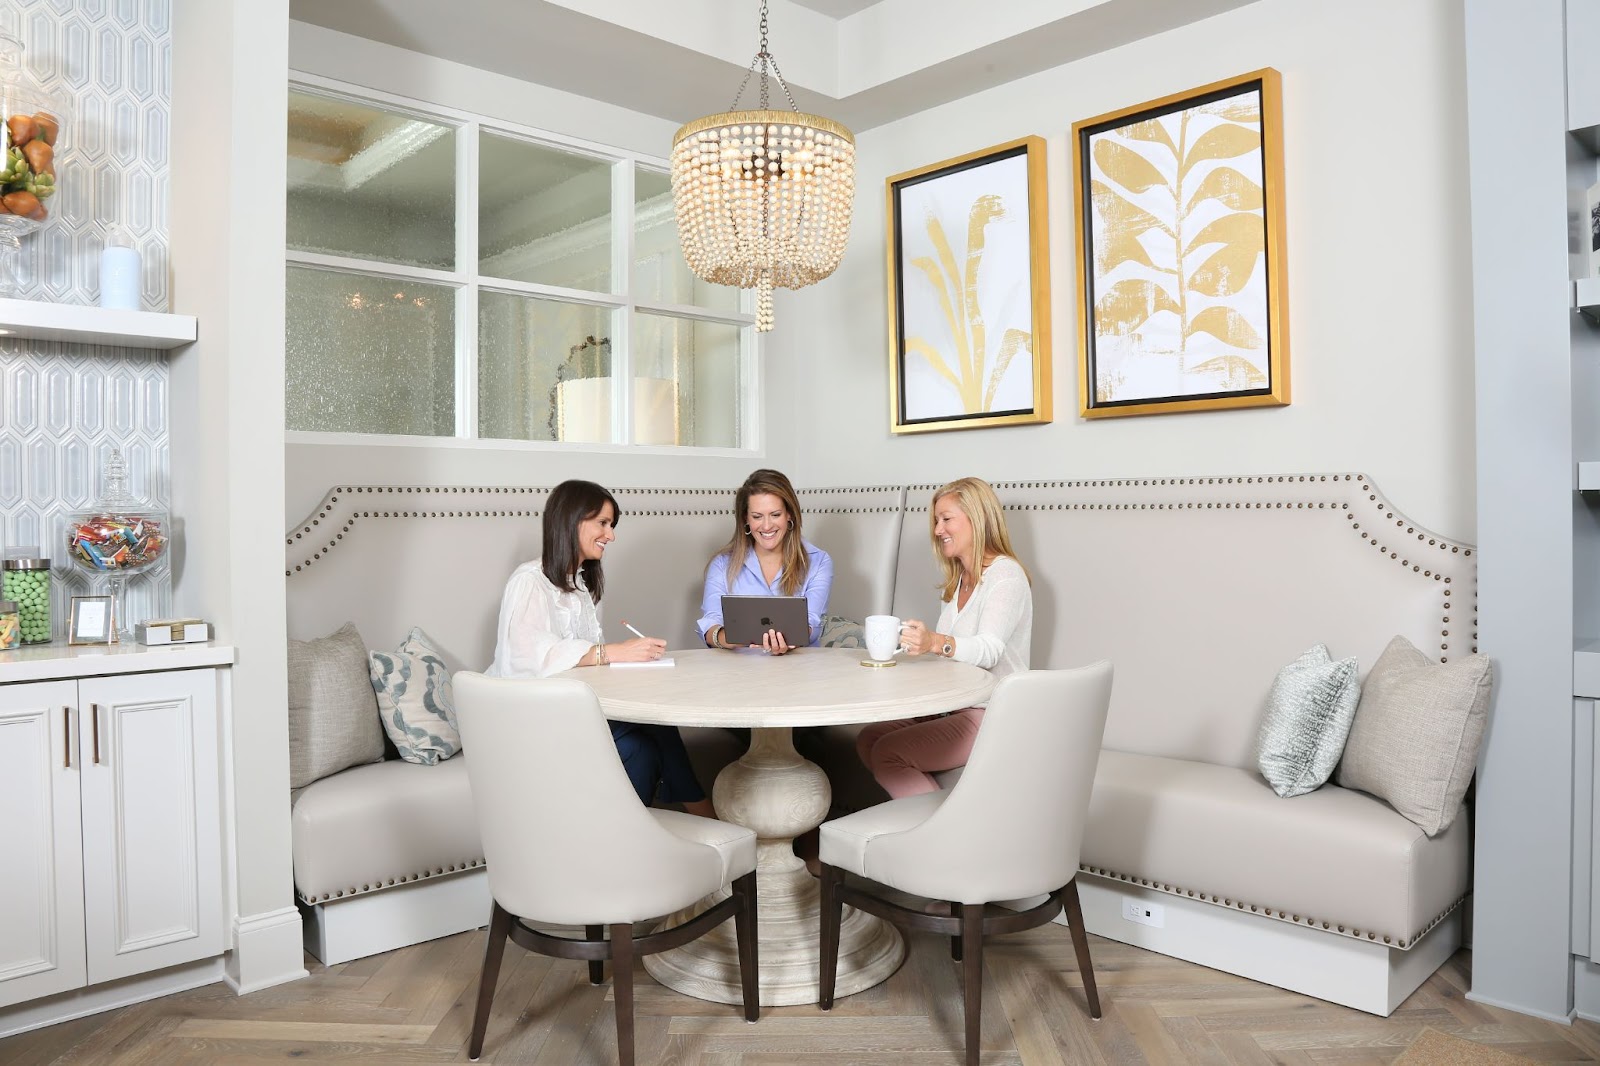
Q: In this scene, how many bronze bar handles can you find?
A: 2